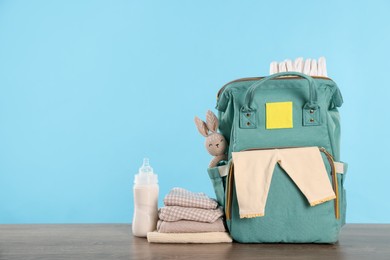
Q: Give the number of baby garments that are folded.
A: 4